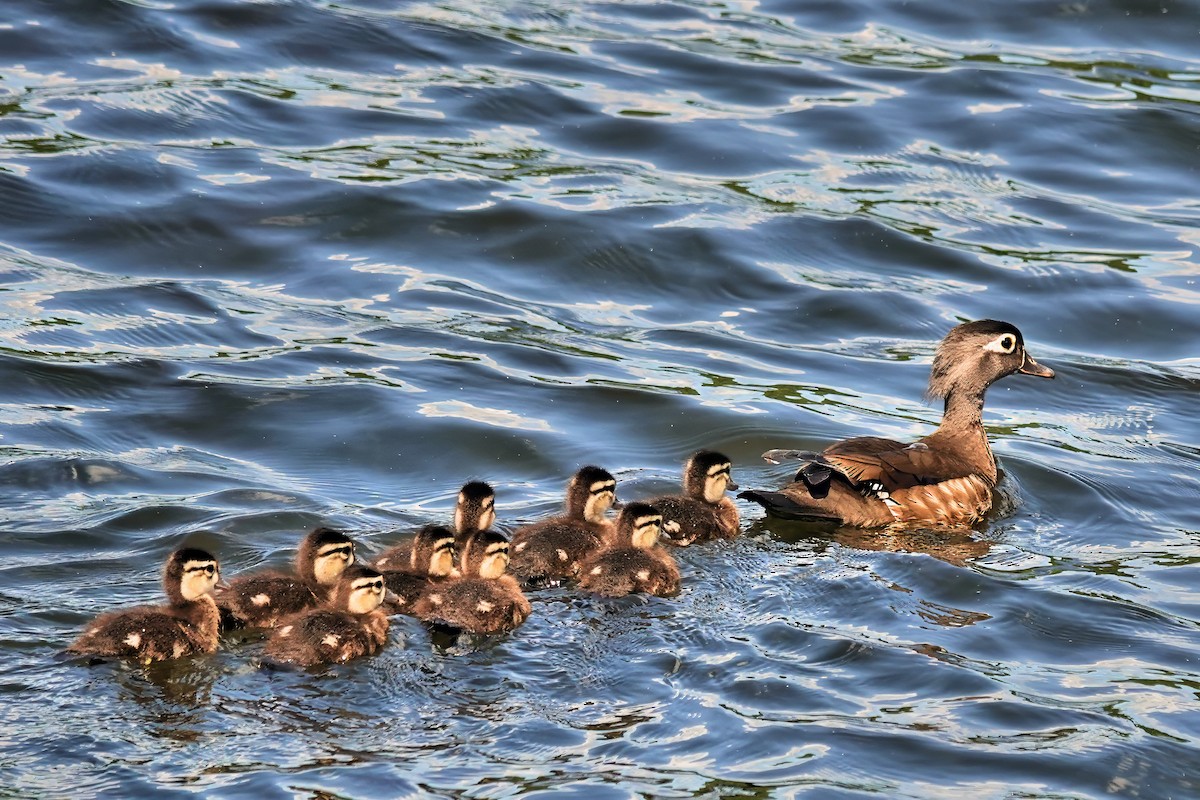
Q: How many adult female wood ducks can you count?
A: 1